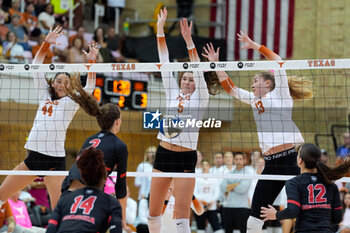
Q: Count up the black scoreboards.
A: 1